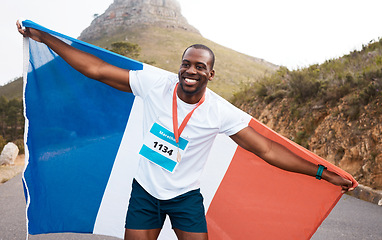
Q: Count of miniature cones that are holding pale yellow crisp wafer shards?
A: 0